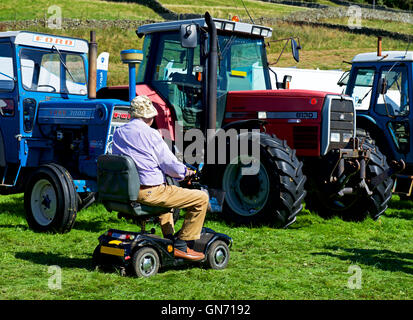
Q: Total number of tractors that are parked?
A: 3